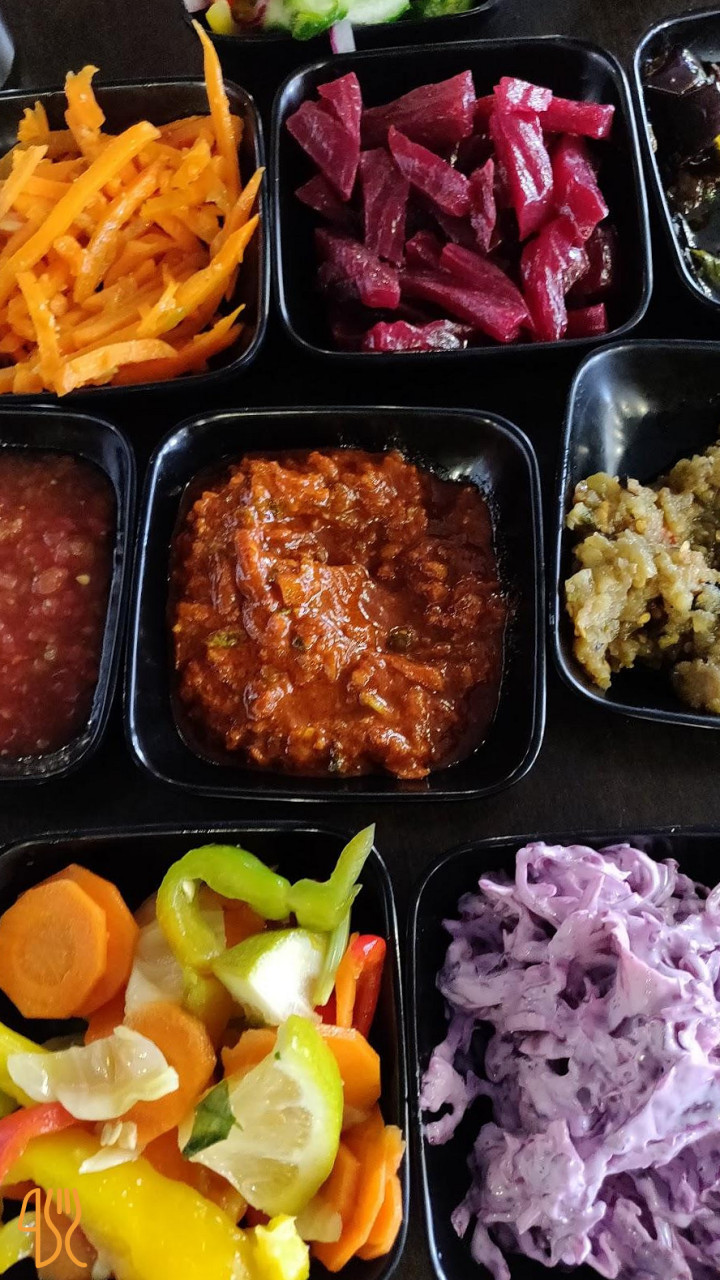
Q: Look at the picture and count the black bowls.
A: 9